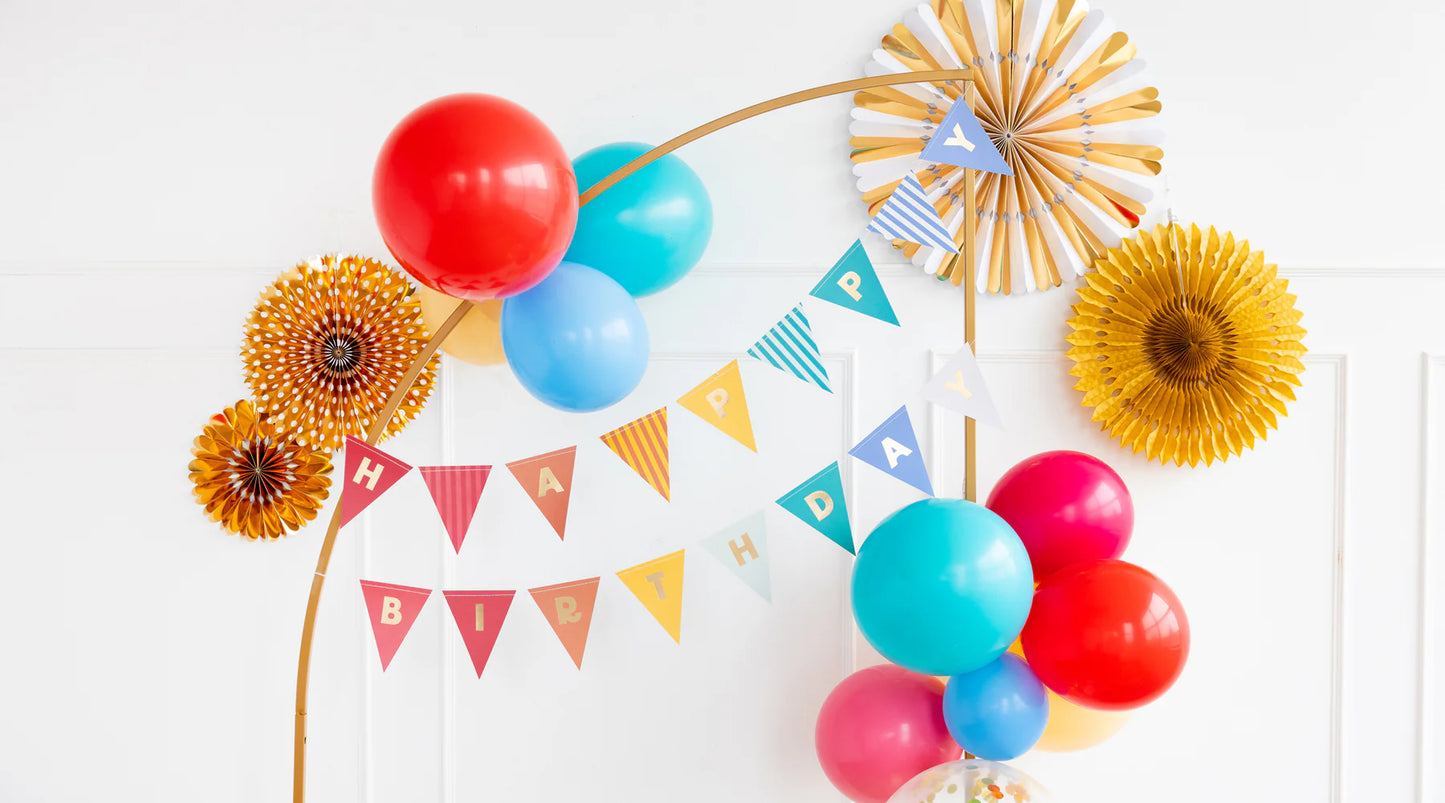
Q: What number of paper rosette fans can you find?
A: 4